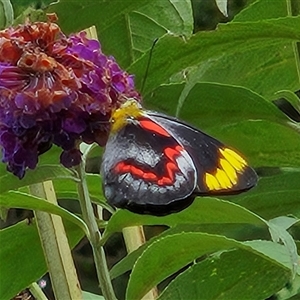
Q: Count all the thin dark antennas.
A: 1